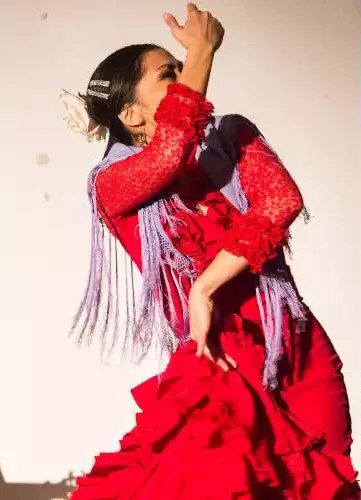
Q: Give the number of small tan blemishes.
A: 3